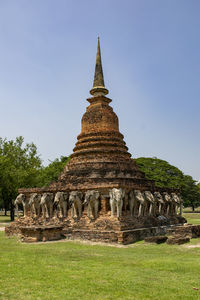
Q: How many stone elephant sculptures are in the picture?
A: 13